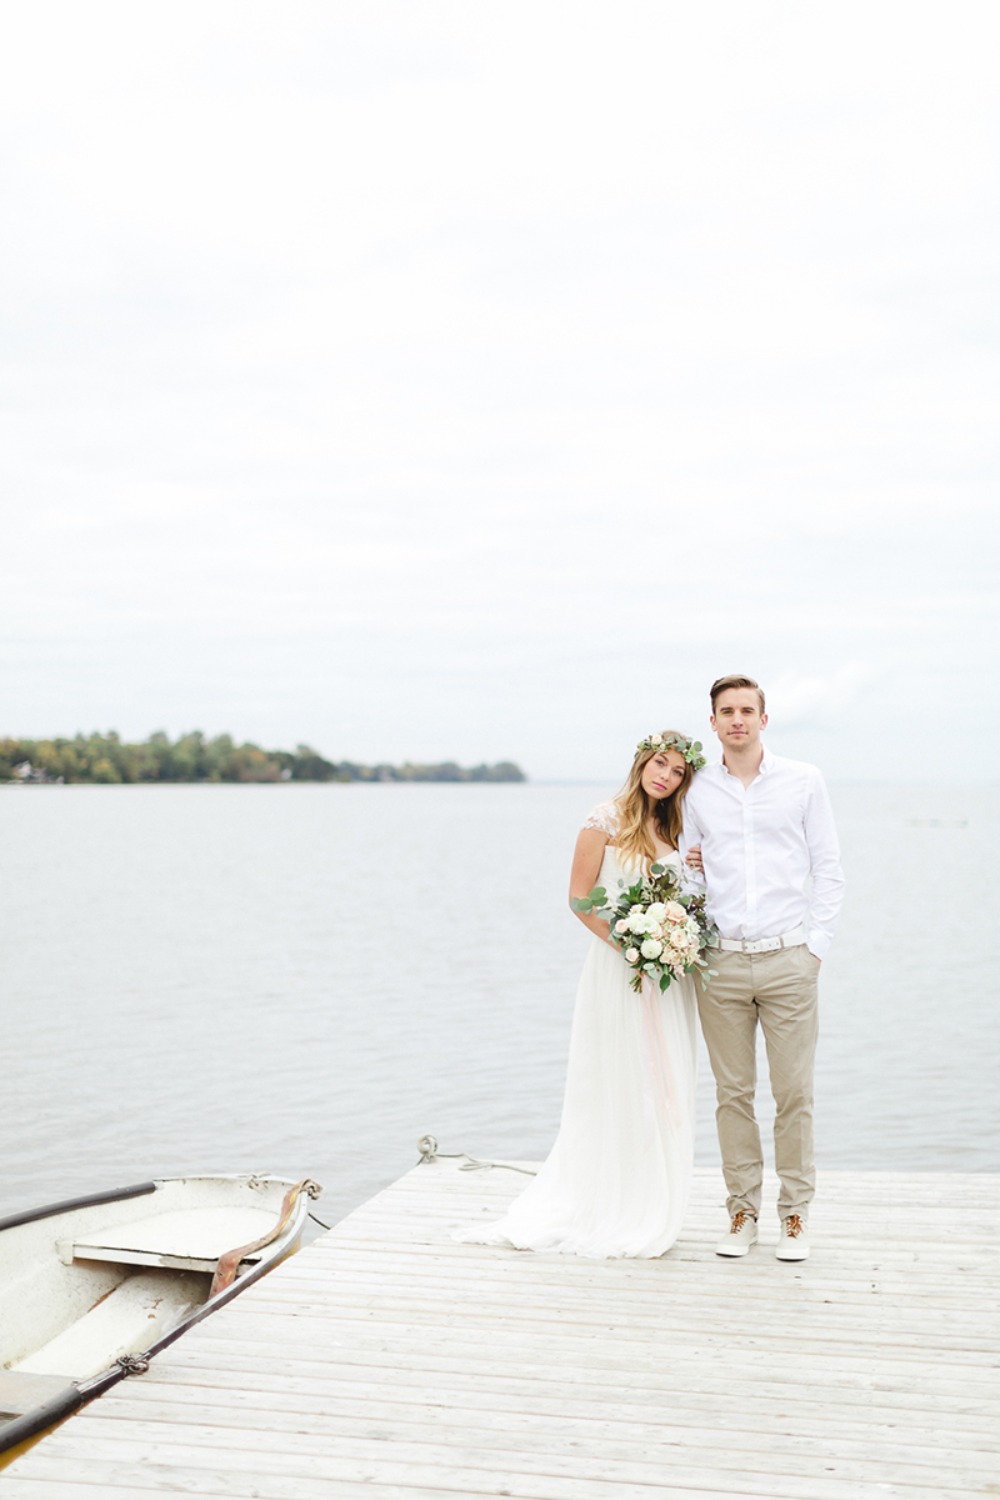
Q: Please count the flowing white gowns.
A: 1